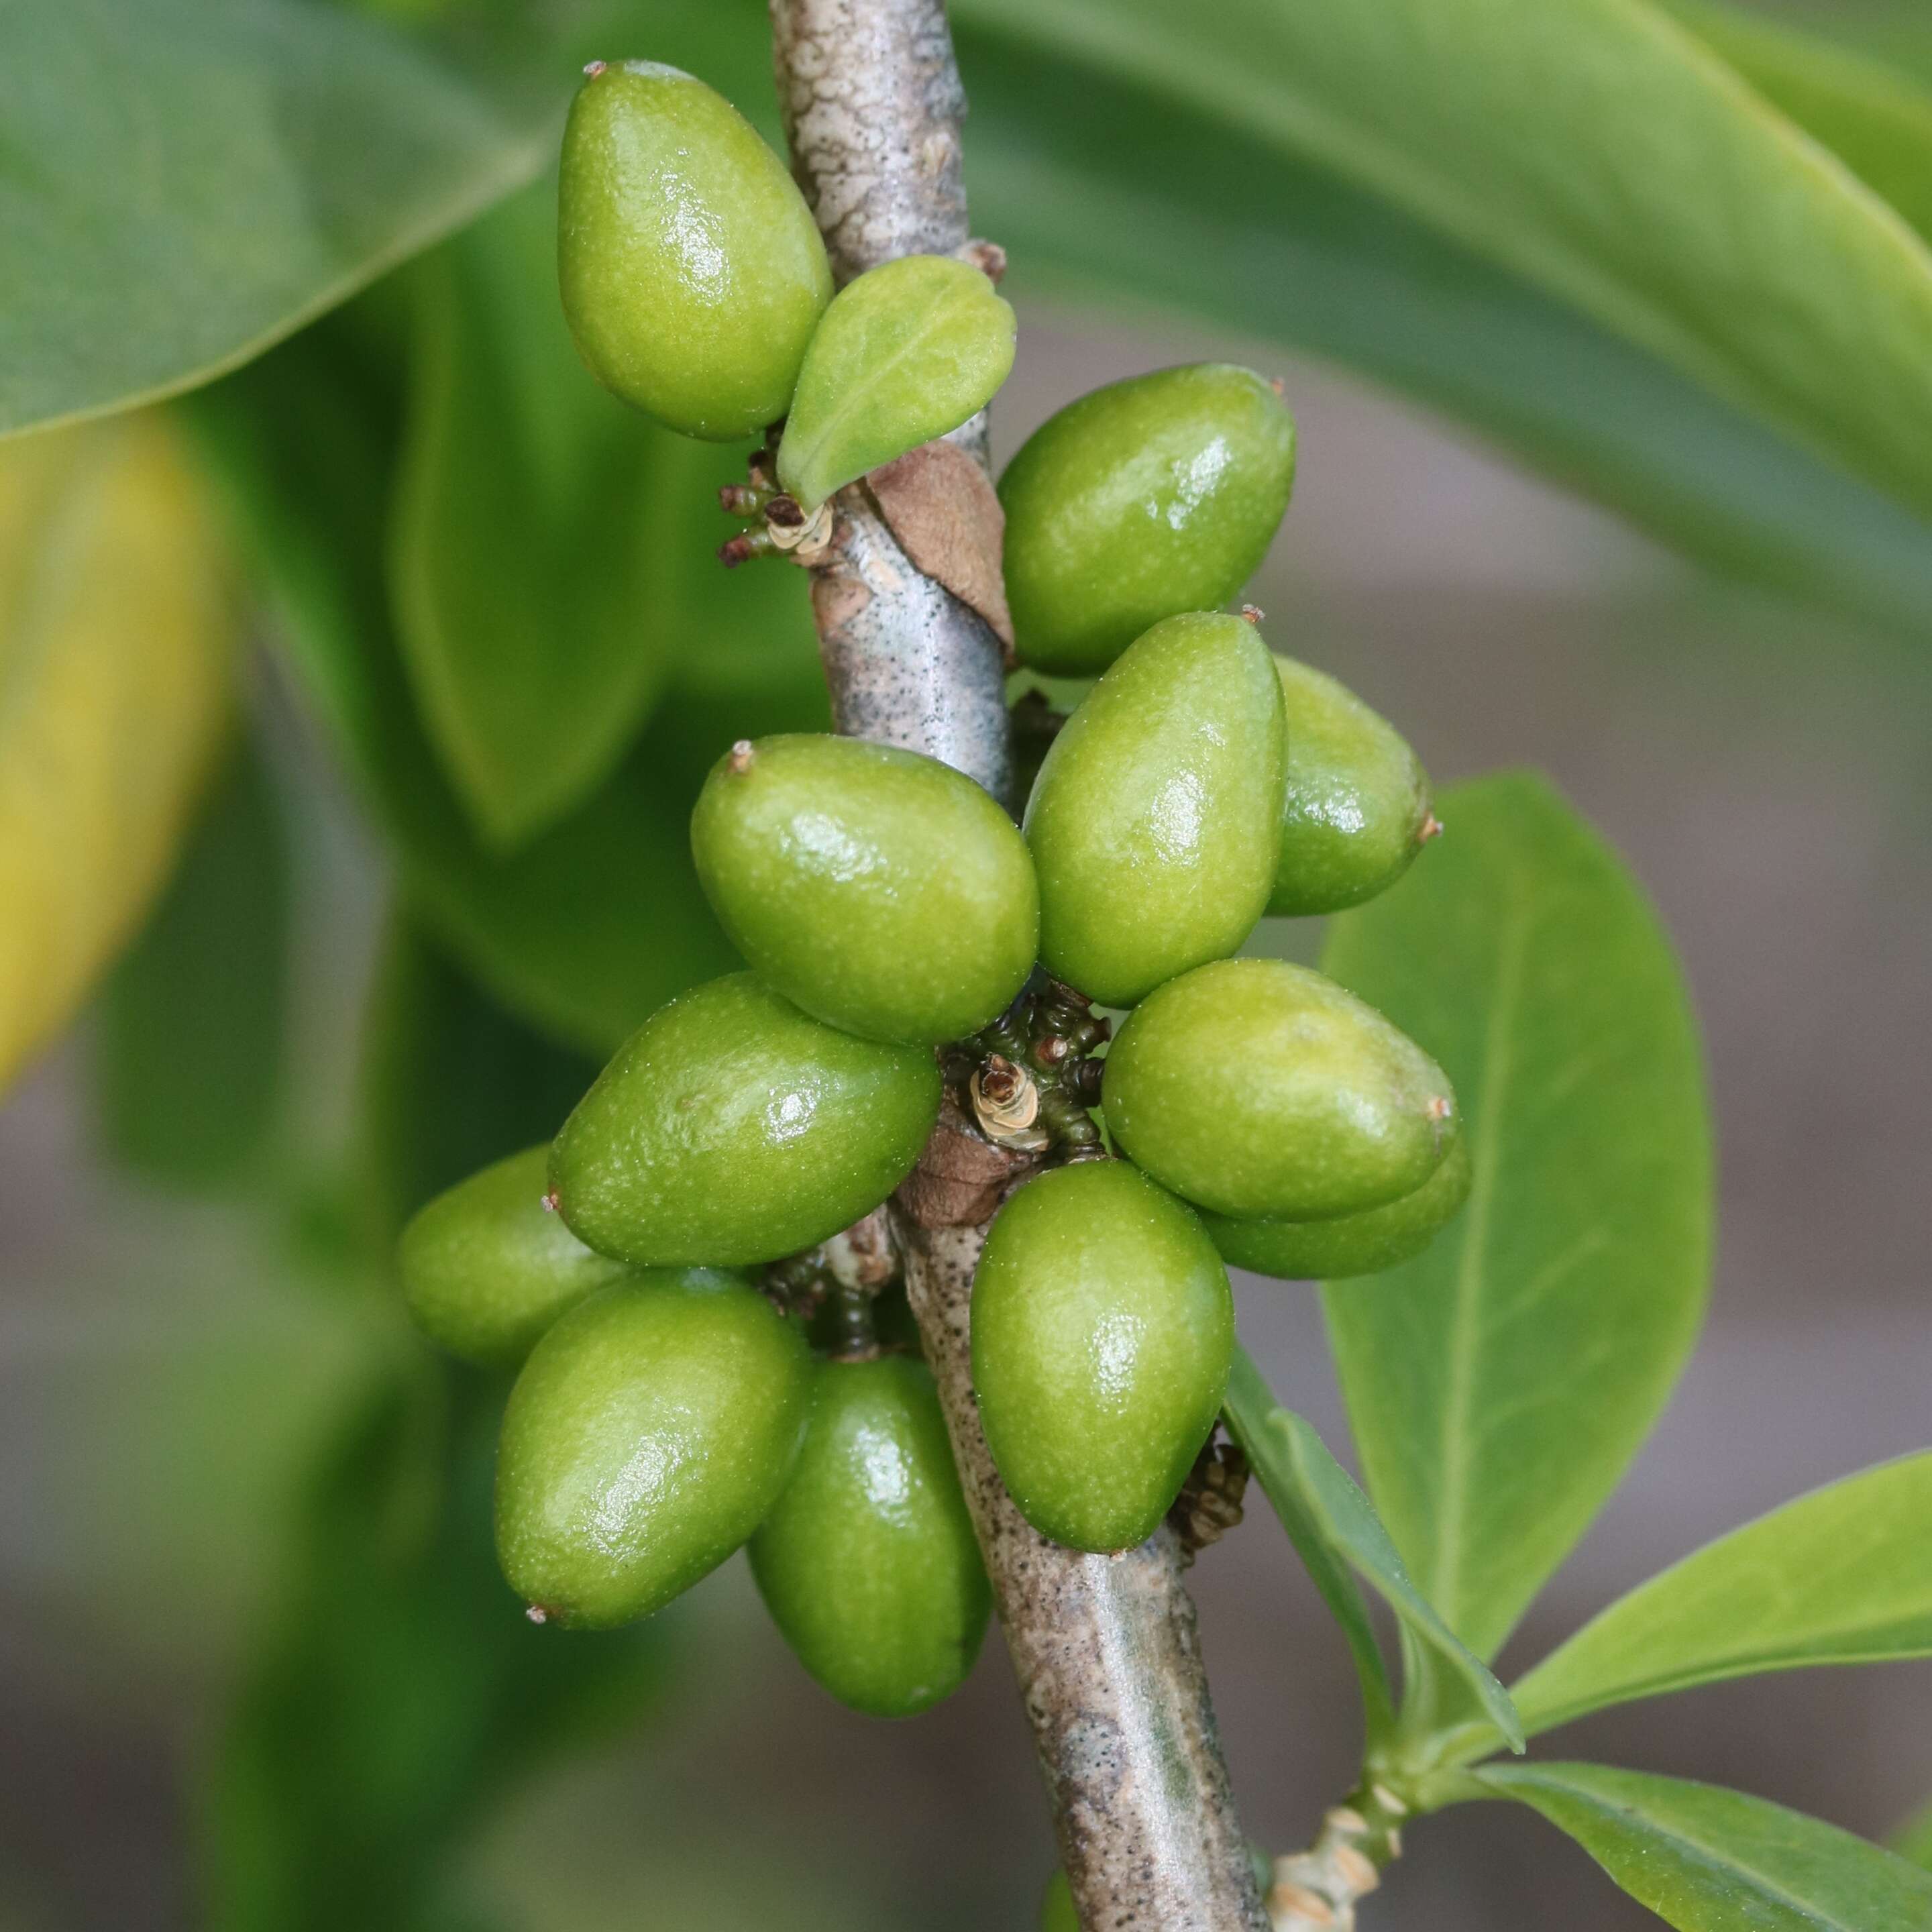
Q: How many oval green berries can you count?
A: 12